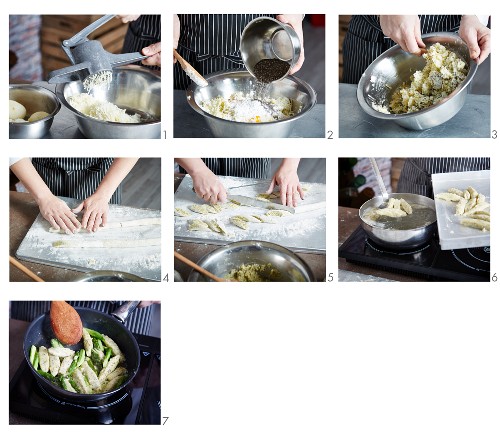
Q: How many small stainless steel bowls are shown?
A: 2